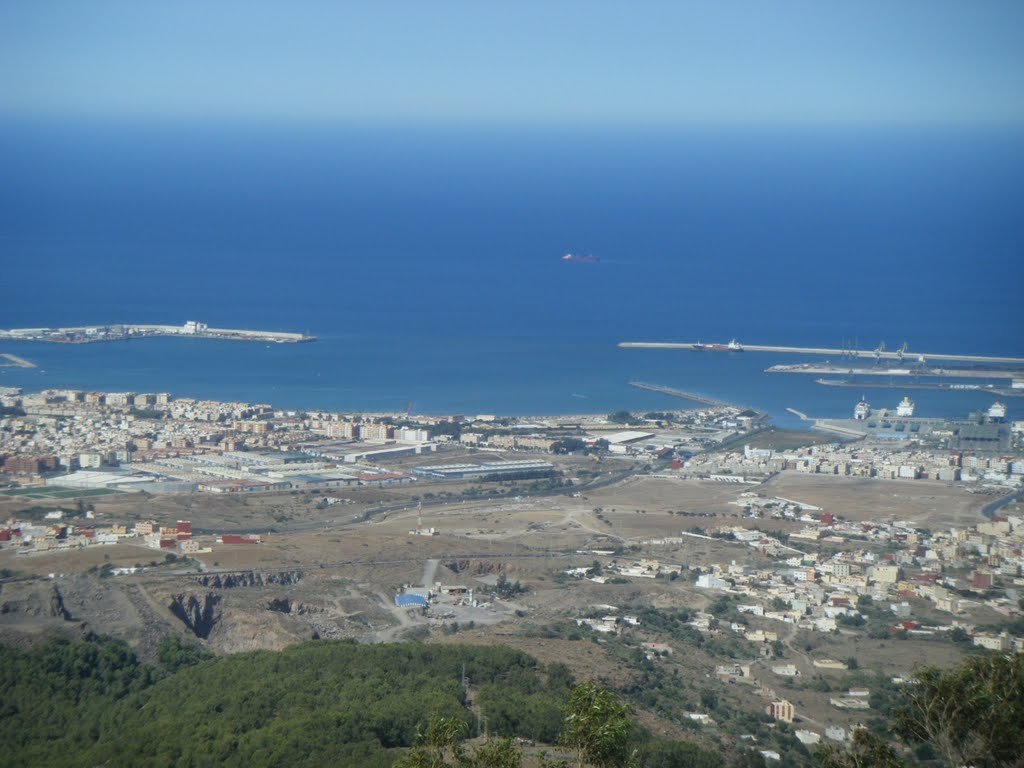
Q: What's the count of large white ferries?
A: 3